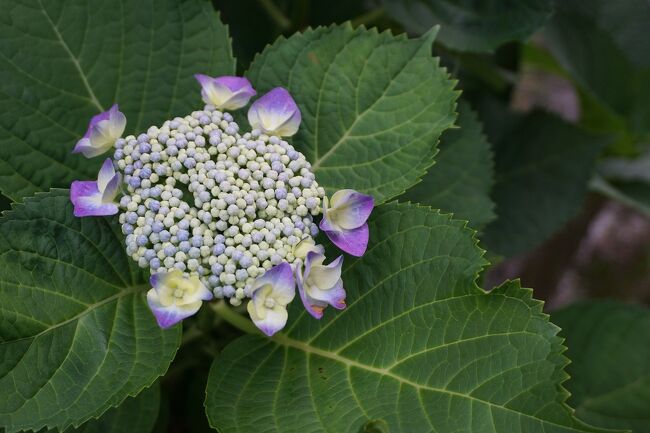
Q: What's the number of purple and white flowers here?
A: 8